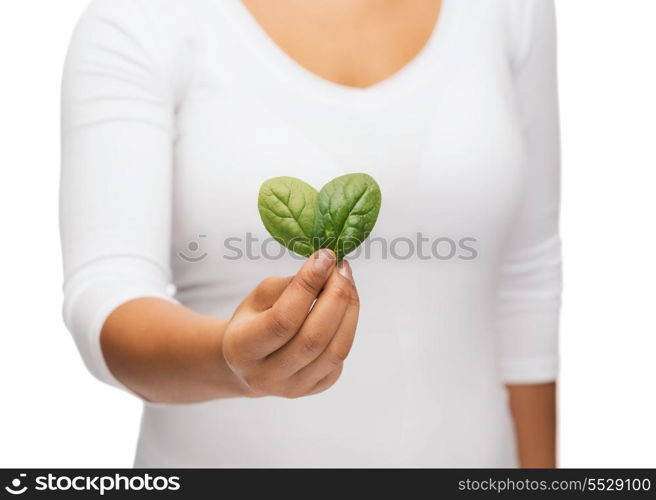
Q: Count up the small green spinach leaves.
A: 2